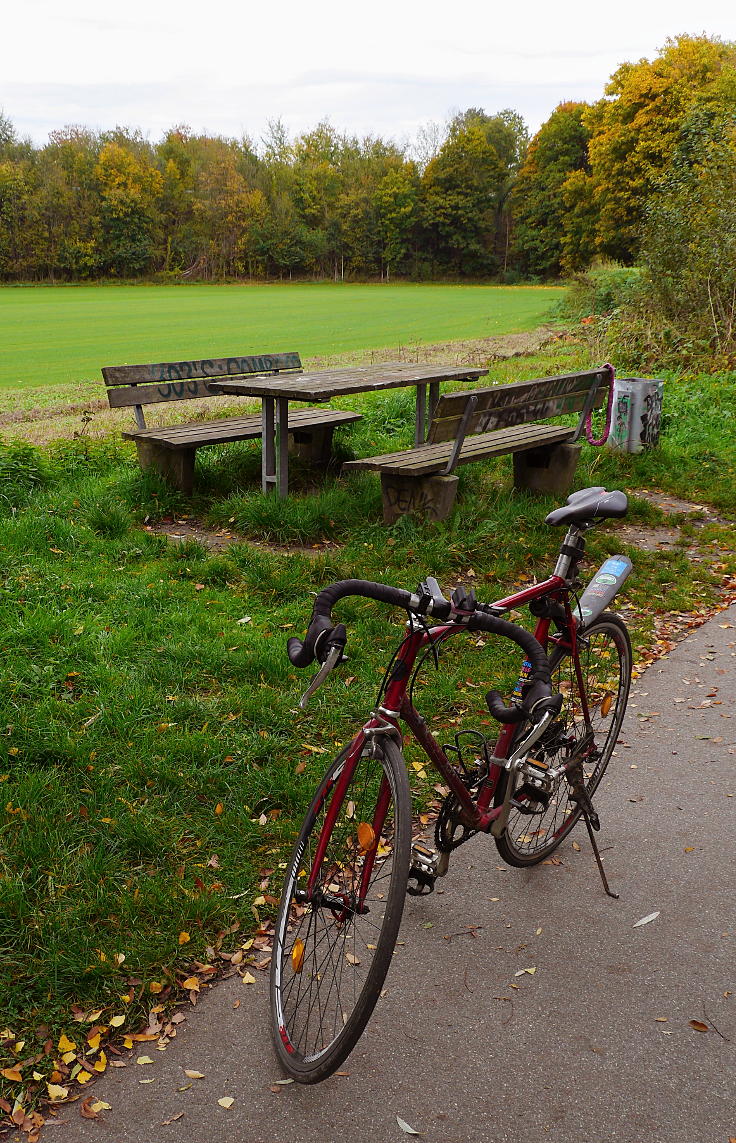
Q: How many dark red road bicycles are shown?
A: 1